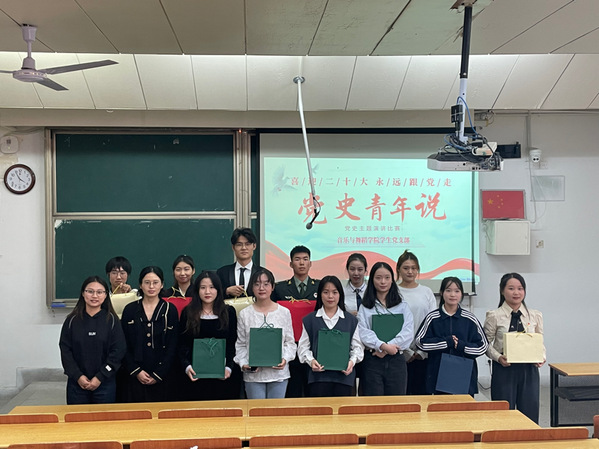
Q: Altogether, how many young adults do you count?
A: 14